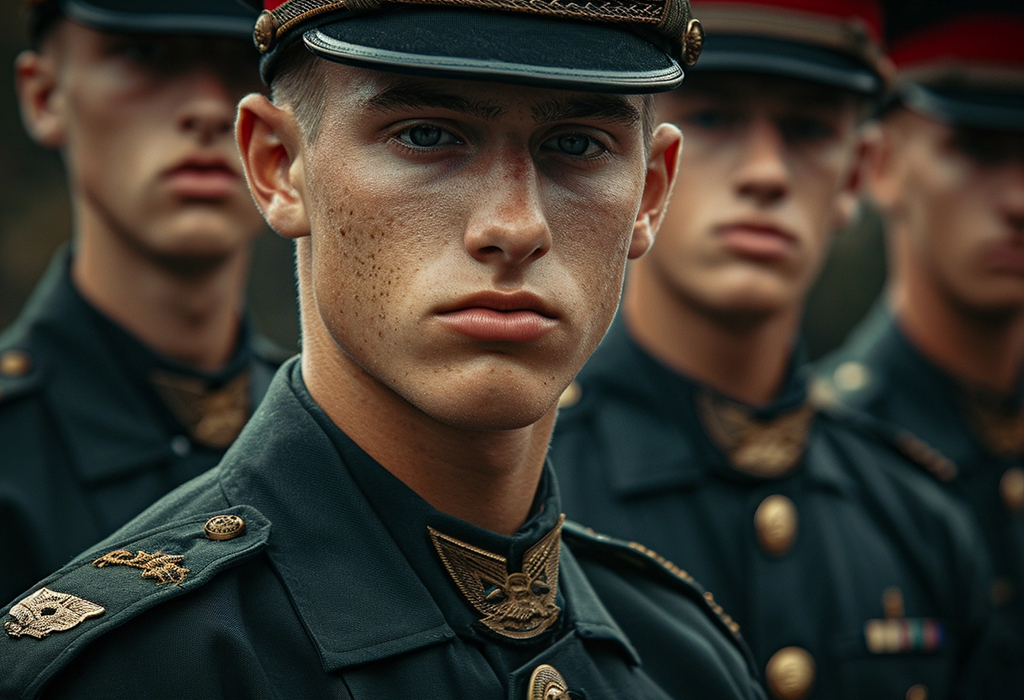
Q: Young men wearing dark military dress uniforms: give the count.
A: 4